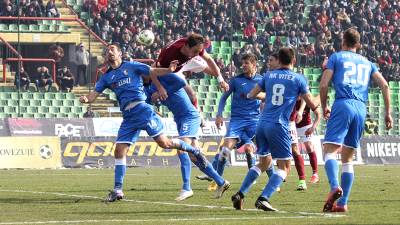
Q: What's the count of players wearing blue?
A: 5